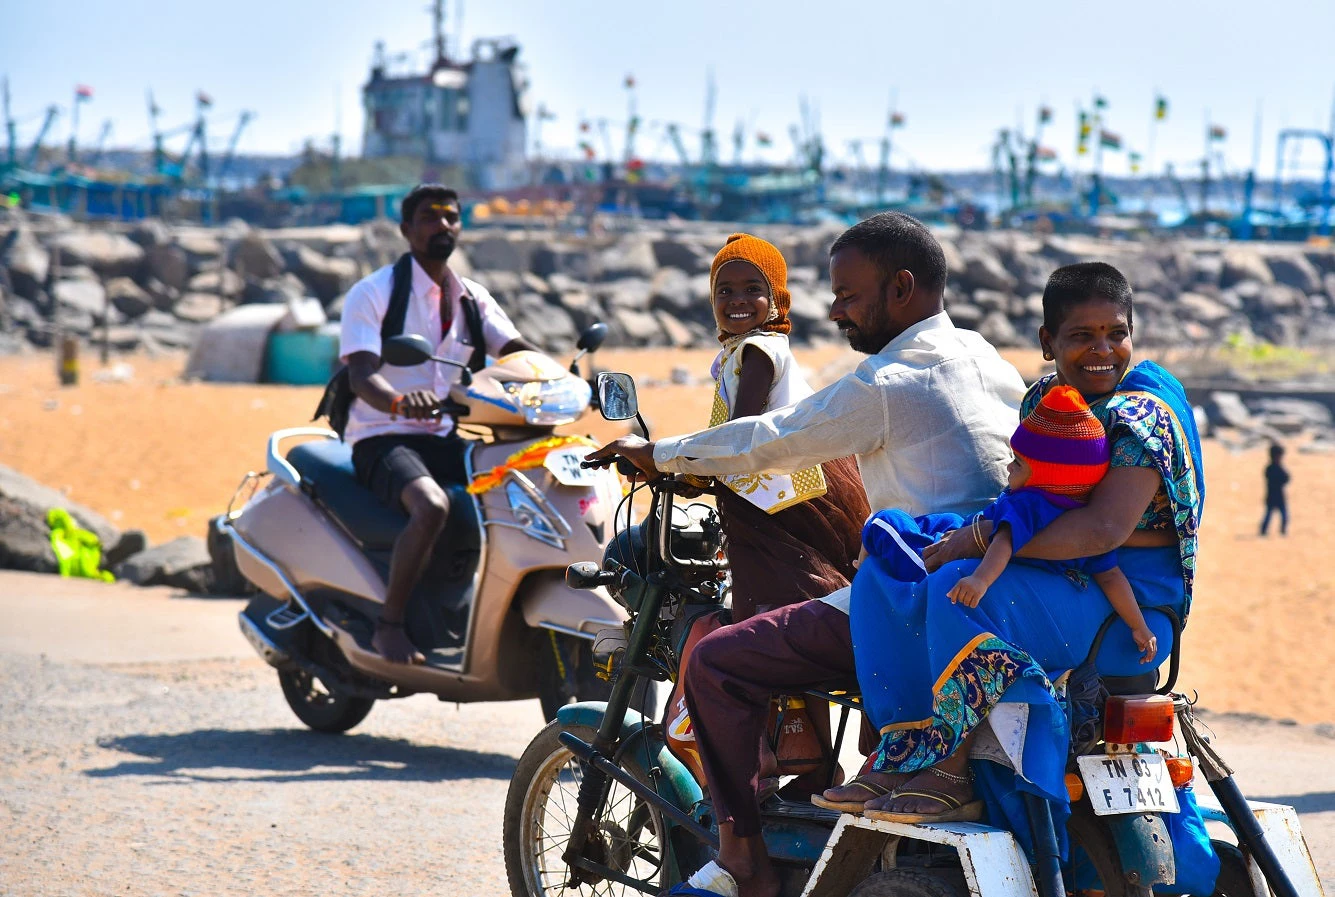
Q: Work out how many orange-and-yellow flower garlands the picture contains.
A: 1